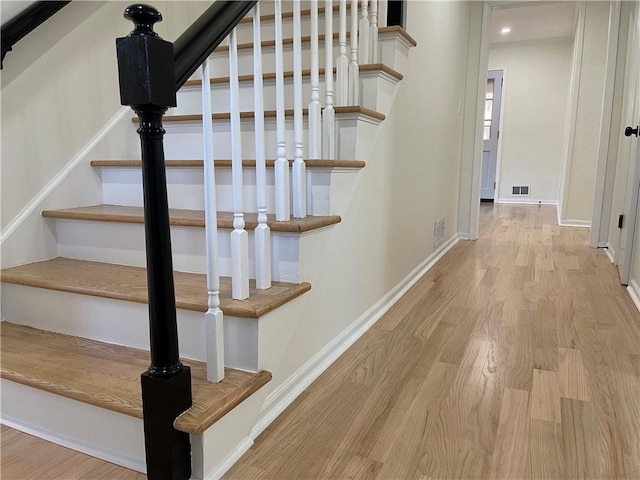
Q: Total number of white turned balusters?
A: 11